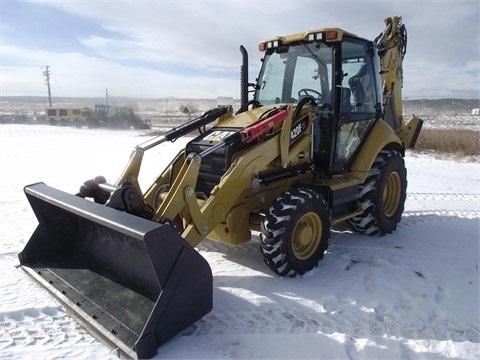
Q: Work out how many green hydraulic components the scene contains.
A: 0